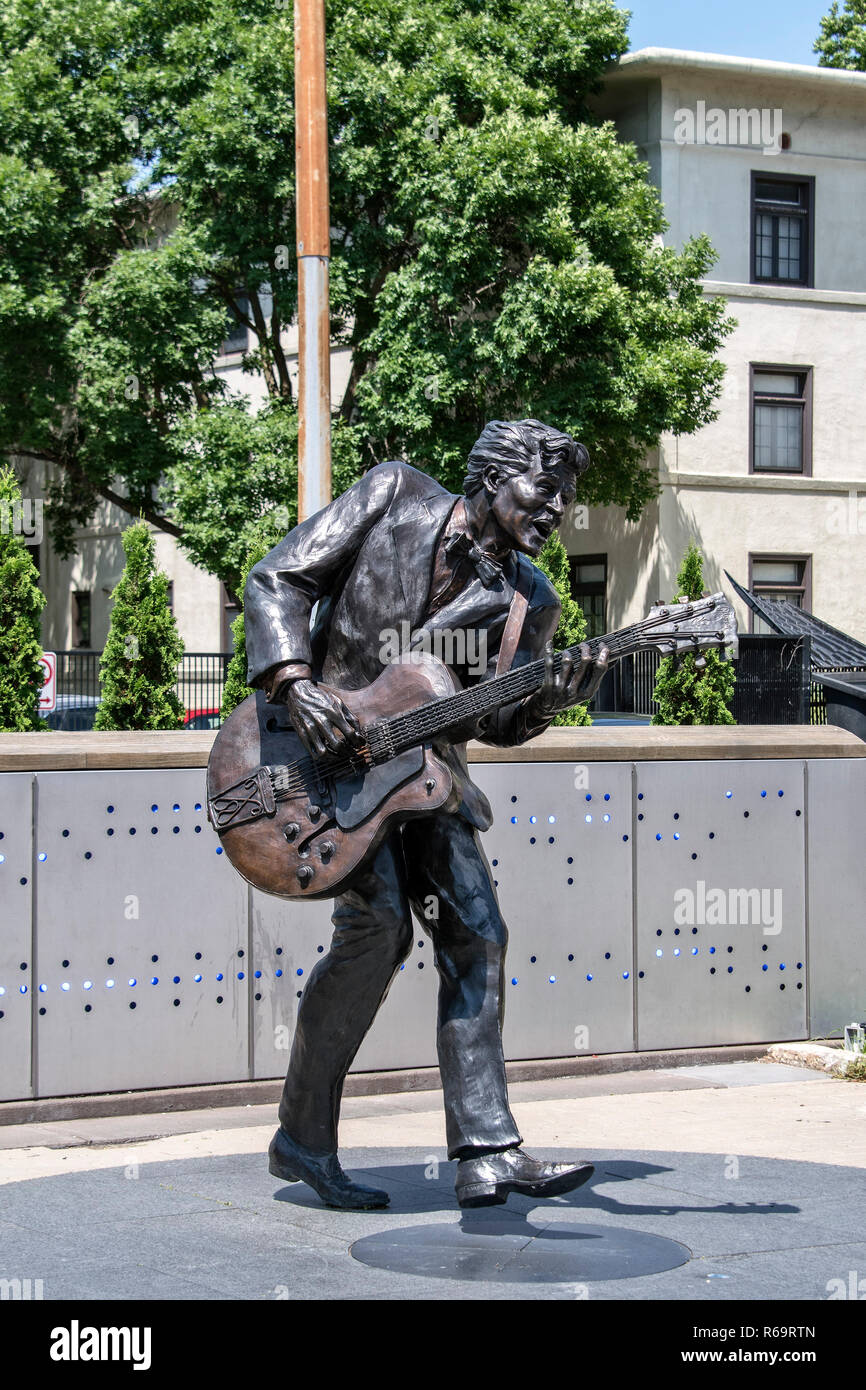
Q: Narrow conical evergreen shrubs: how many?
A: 5